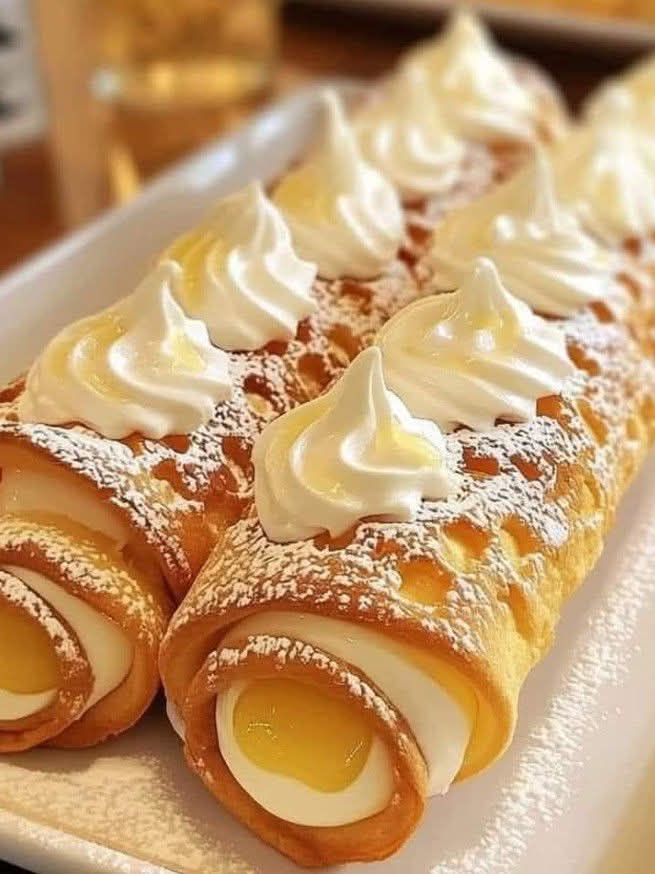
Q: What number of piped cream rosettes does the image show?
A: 10